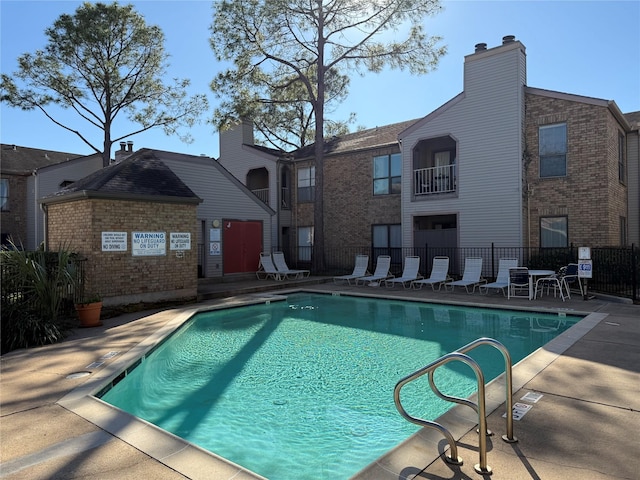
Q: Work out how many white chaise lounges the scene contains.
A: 8